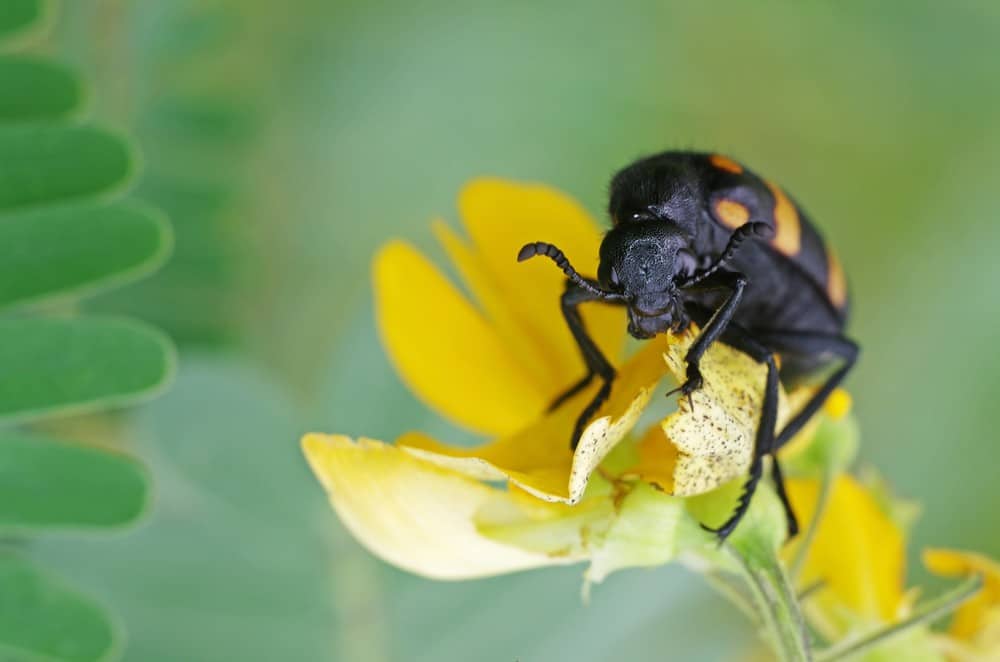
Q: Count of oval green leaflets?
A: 7